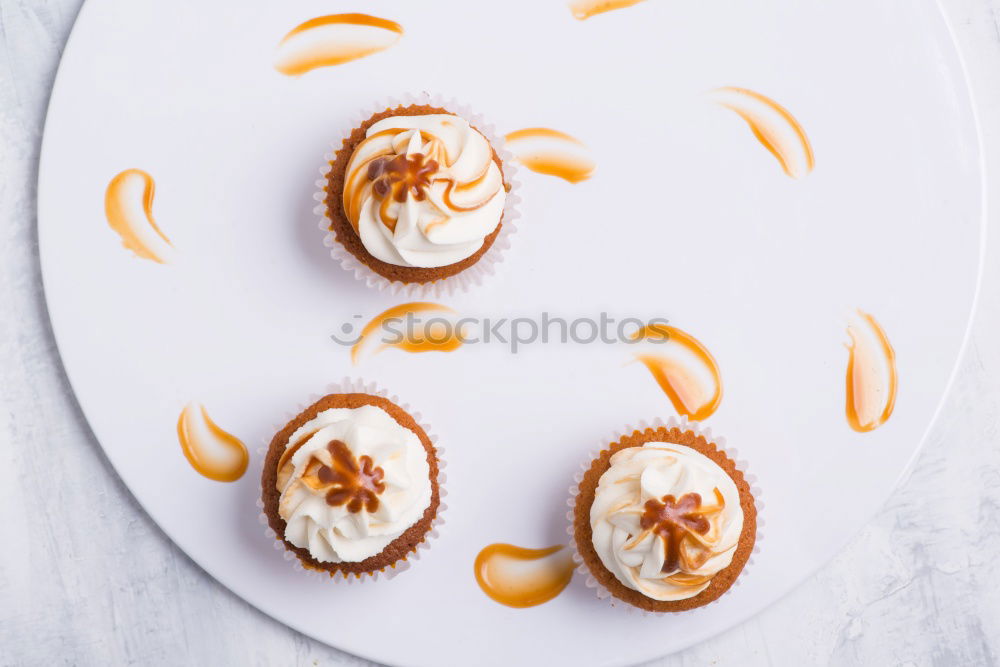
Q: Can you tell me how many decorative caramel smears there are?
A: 10